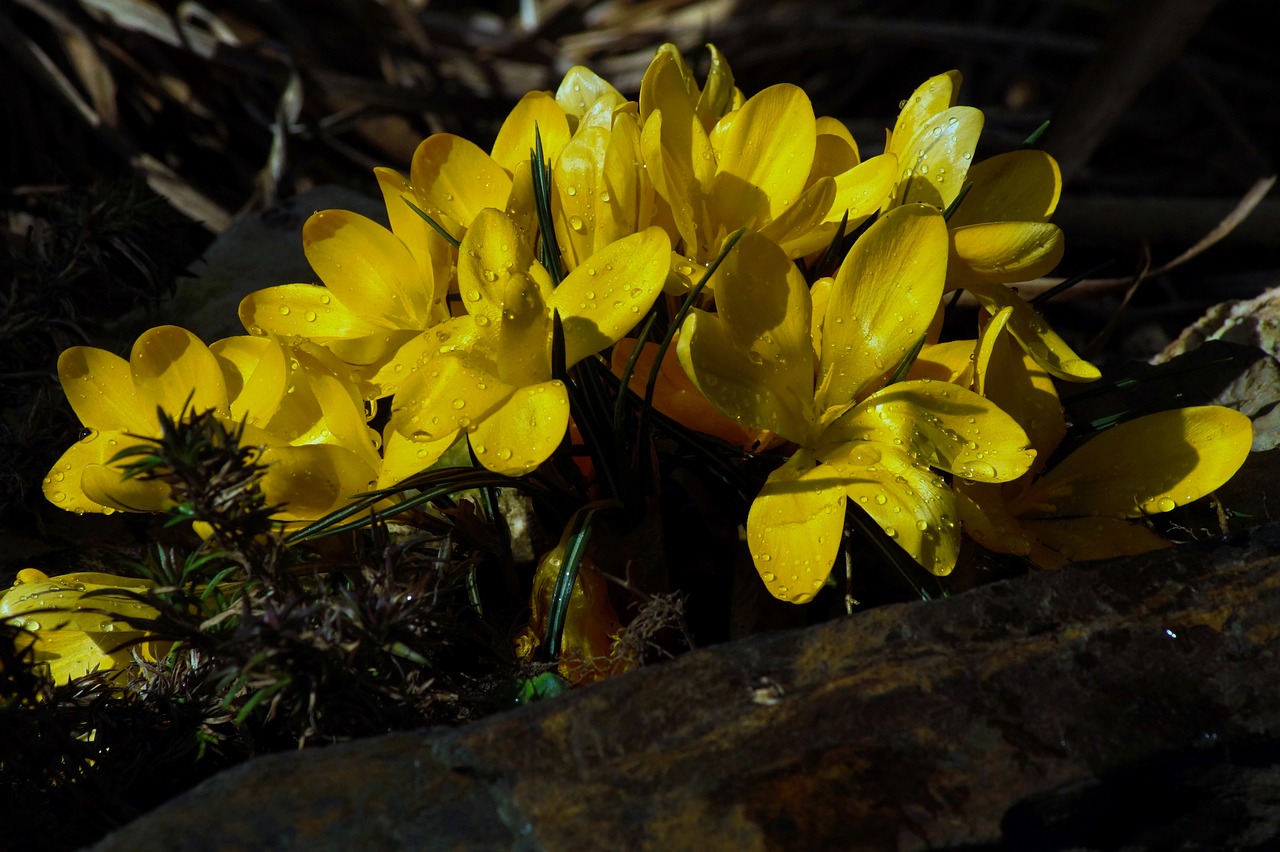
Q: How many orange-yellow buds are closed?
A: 1